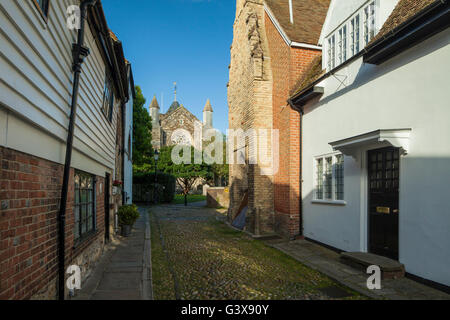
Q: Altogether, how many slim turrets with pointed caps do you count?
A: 2